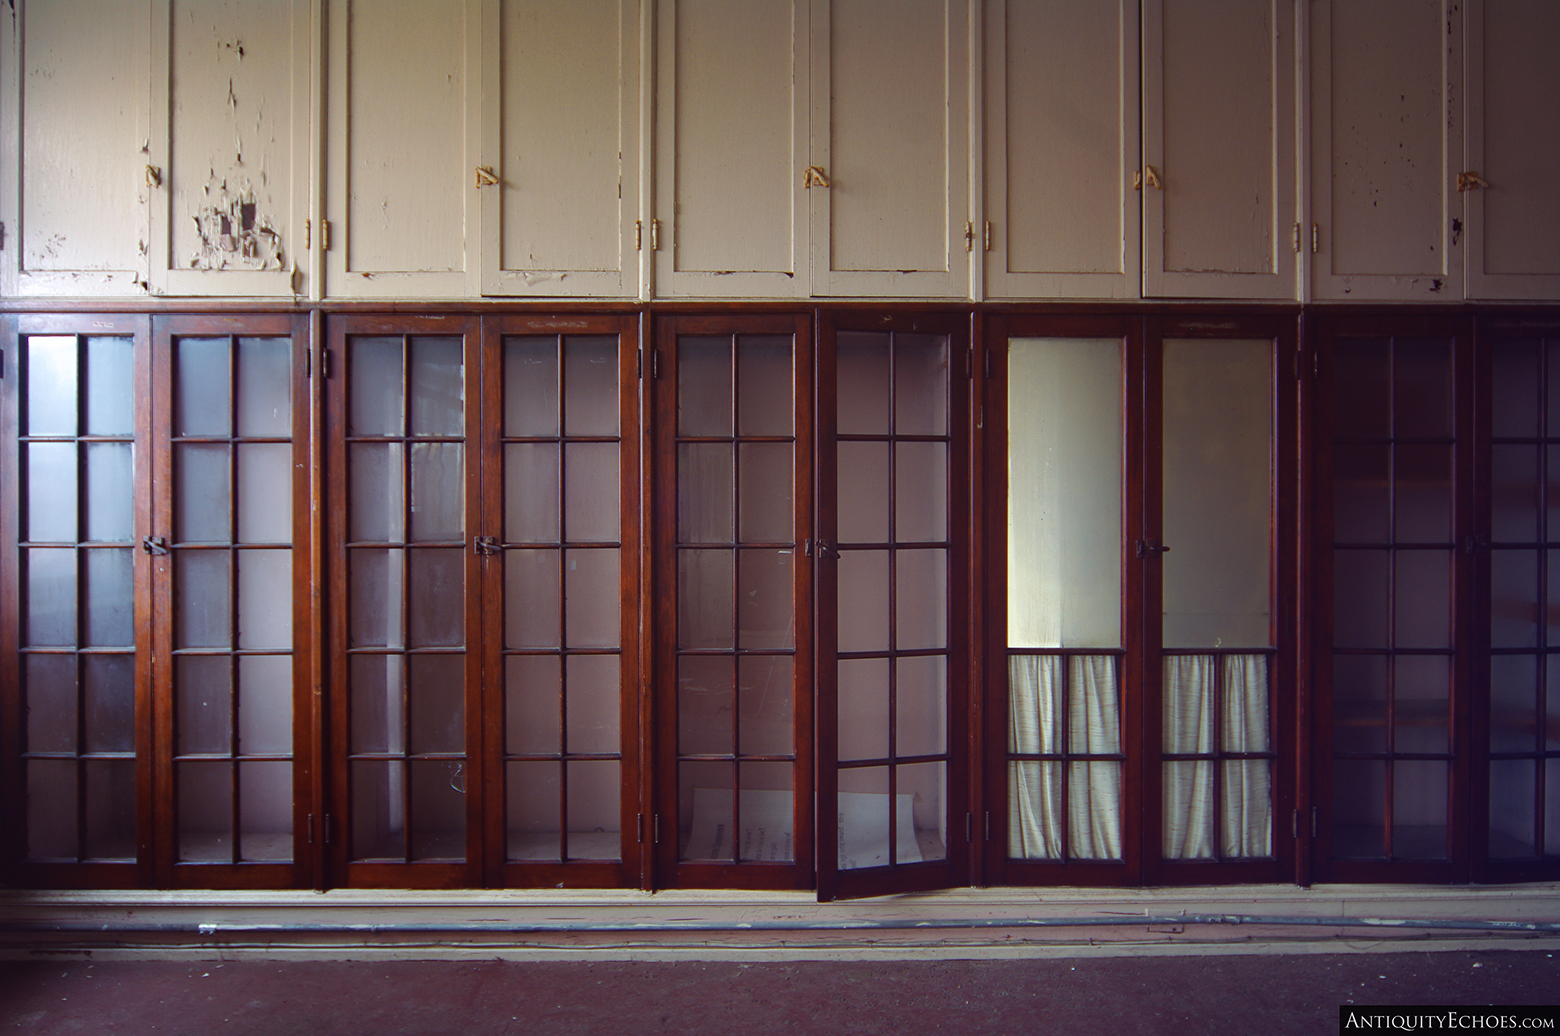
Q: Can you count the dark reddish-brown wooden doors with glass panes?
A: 10